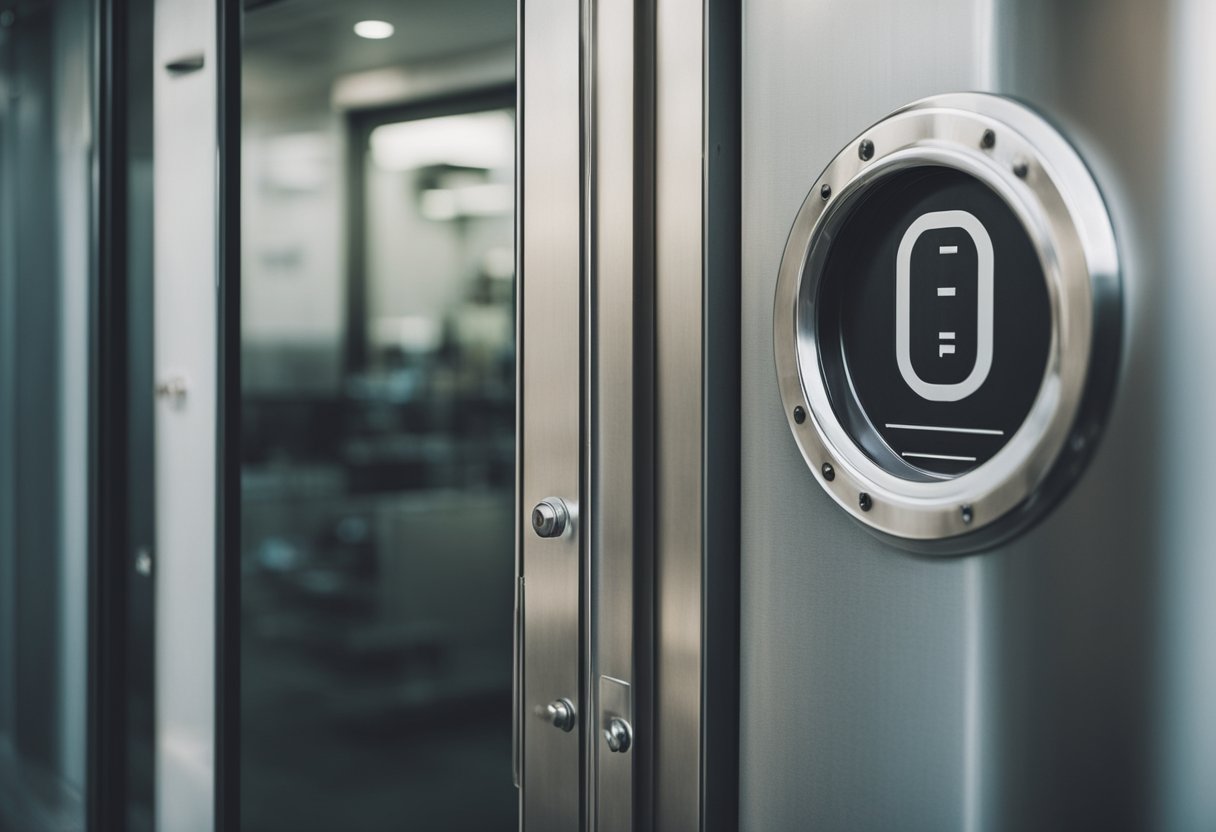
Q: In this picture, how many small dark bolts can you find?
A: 8